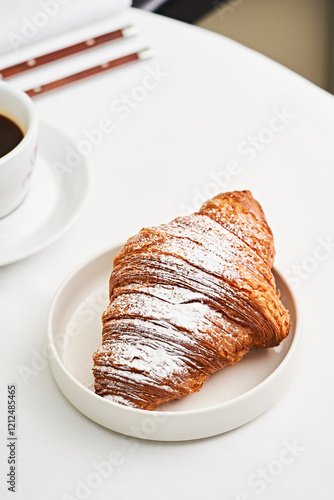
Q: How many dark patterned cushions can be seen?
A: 0